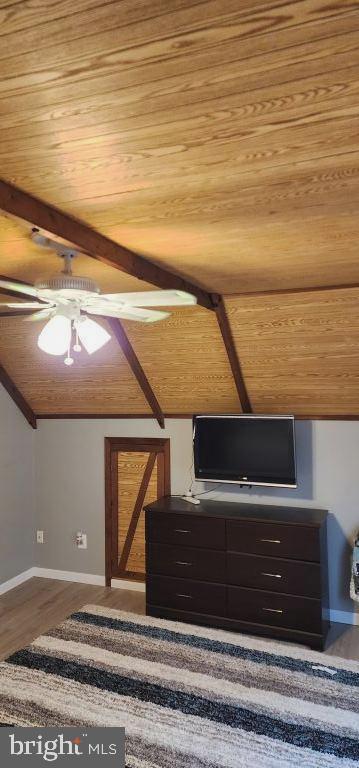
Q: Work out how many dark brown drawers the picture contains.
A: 6